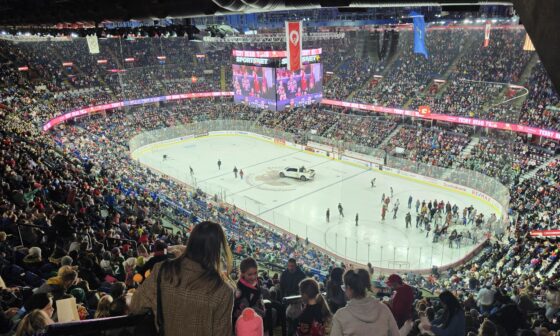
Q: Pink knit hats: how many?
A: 1